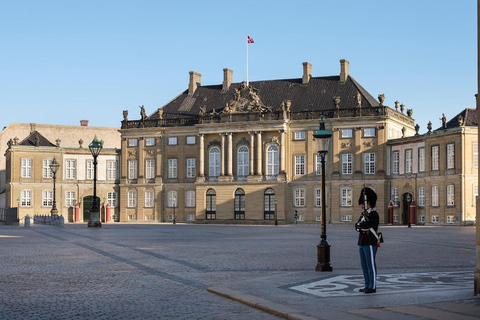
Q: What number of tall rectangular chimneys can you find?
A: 4